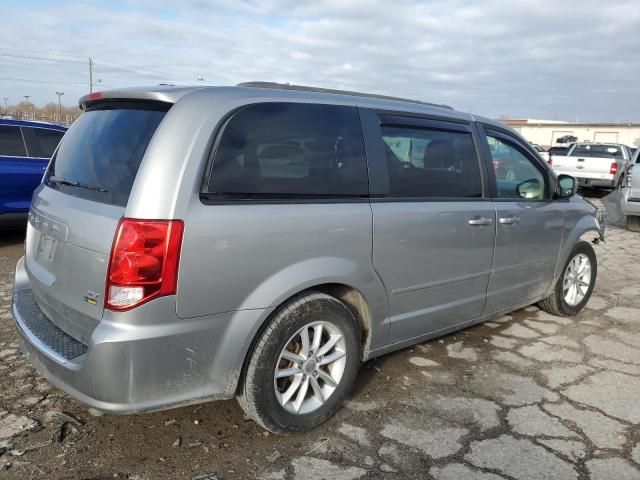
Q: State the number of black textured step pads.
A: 1